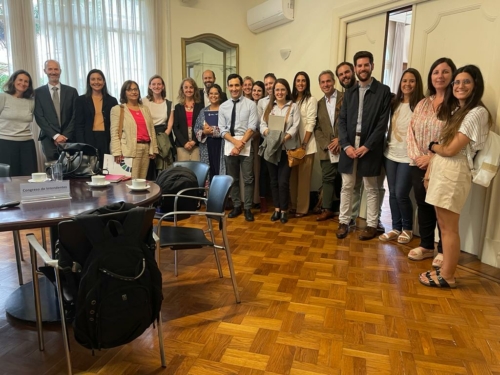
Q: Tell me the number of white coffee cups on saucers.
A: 3